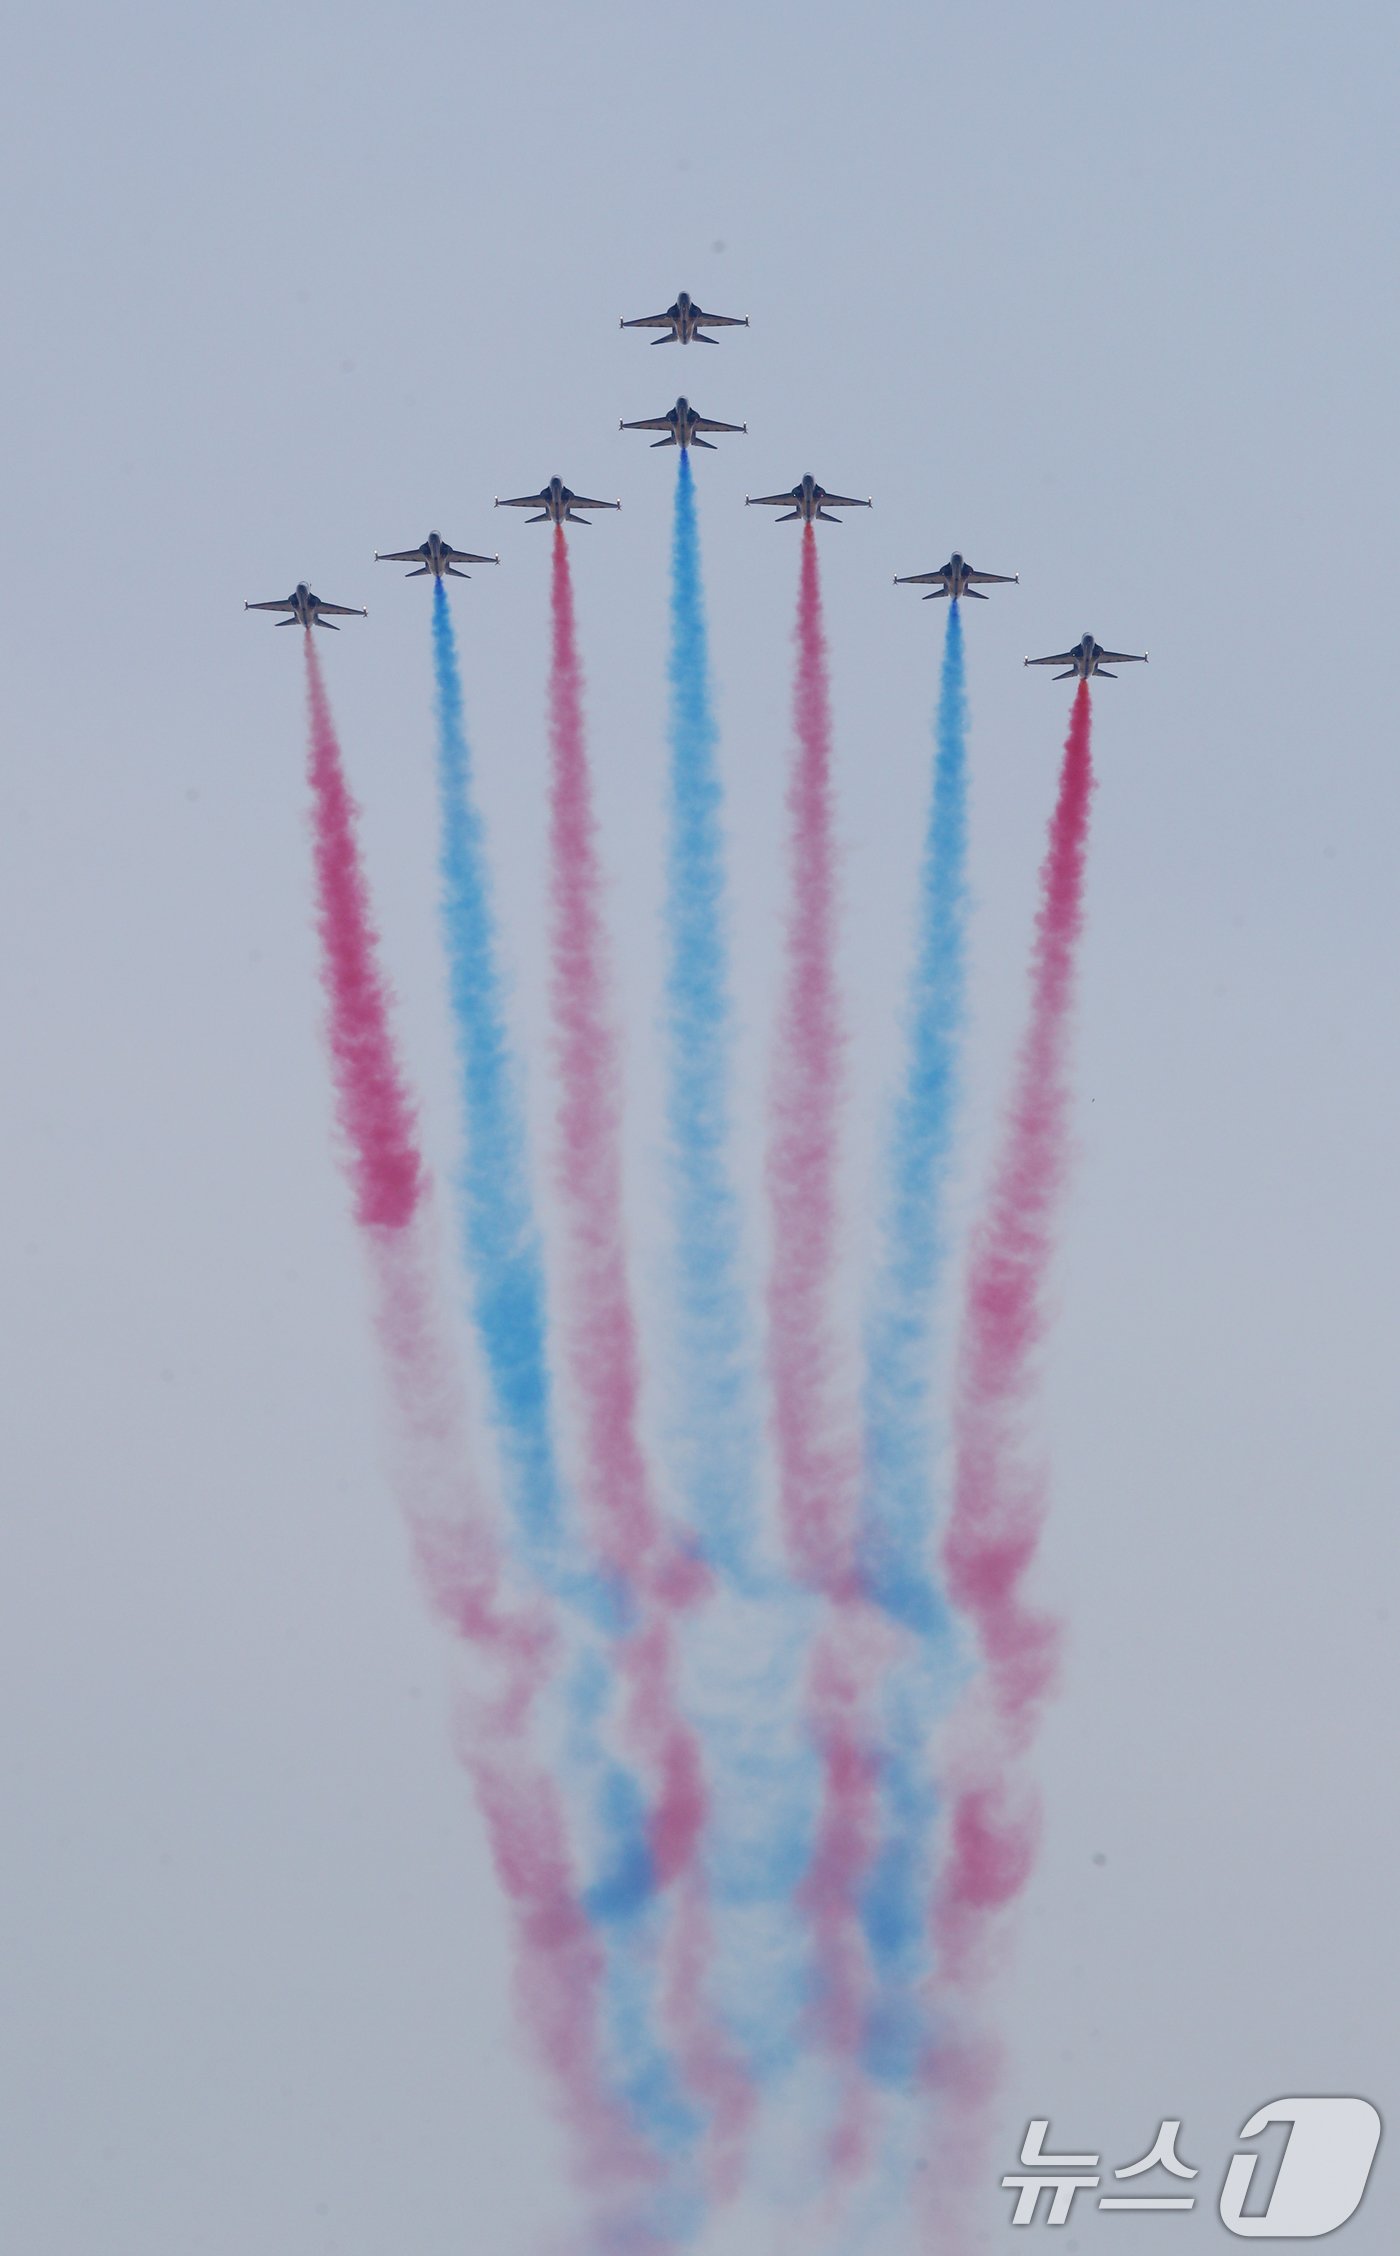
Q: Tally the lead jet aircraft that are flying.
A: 1